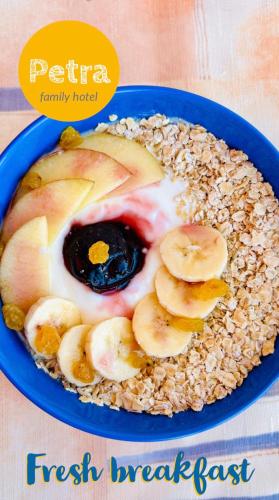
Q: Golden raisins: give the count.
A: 9